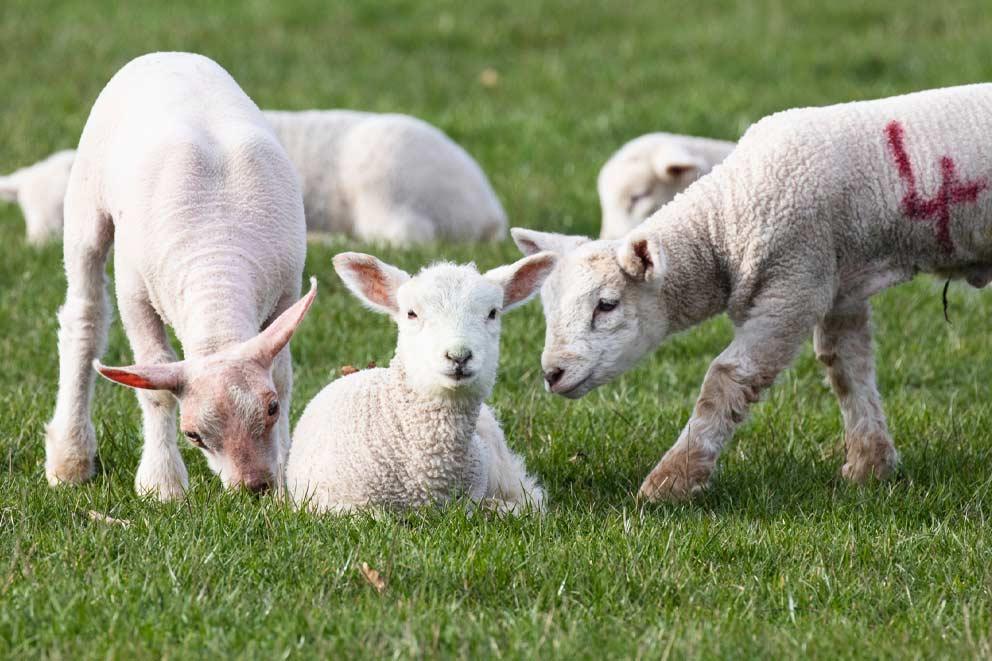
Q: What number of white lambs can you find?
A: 5